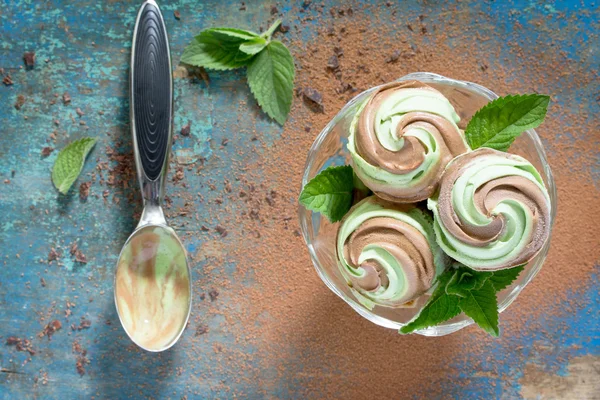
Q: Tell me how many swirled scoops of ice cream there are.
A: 3